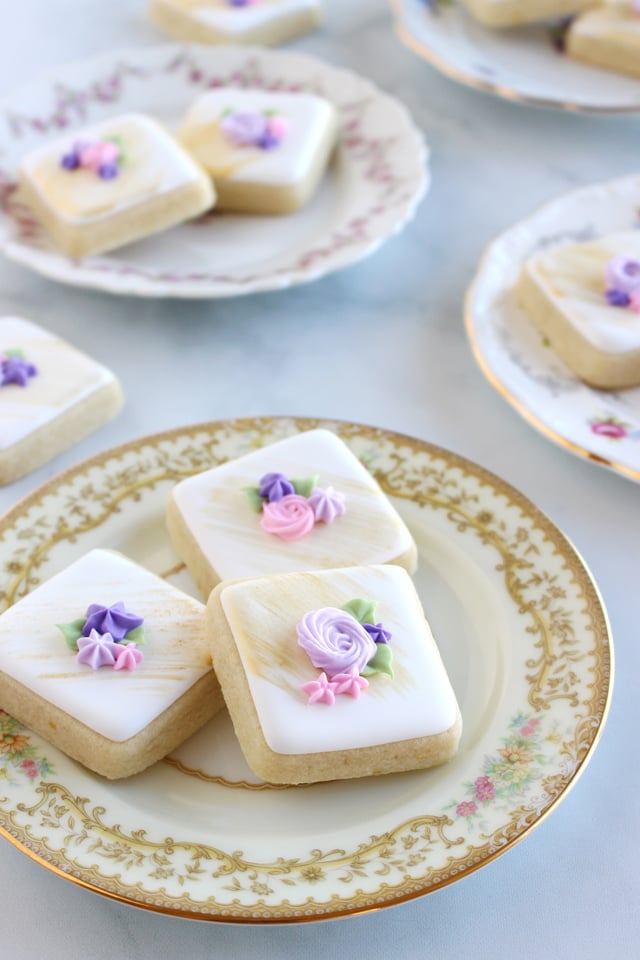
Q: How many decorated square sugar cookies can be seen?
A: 10